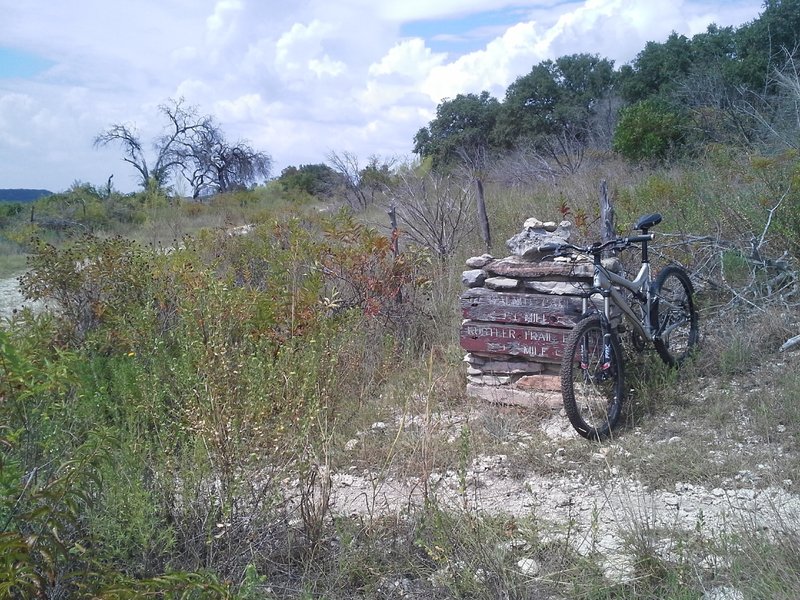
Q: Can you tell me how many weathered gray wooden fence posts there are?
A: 3